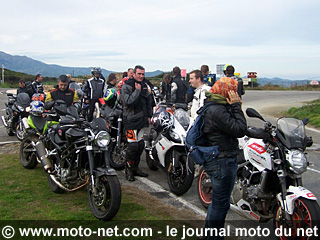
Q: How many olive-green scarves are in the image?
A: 1